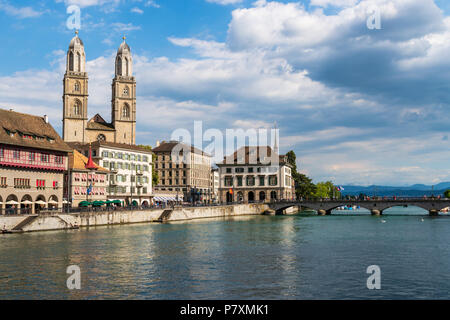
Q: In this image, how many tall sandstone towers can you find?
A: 2